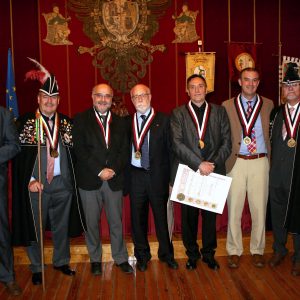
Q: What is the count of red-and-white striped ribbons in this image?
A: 6